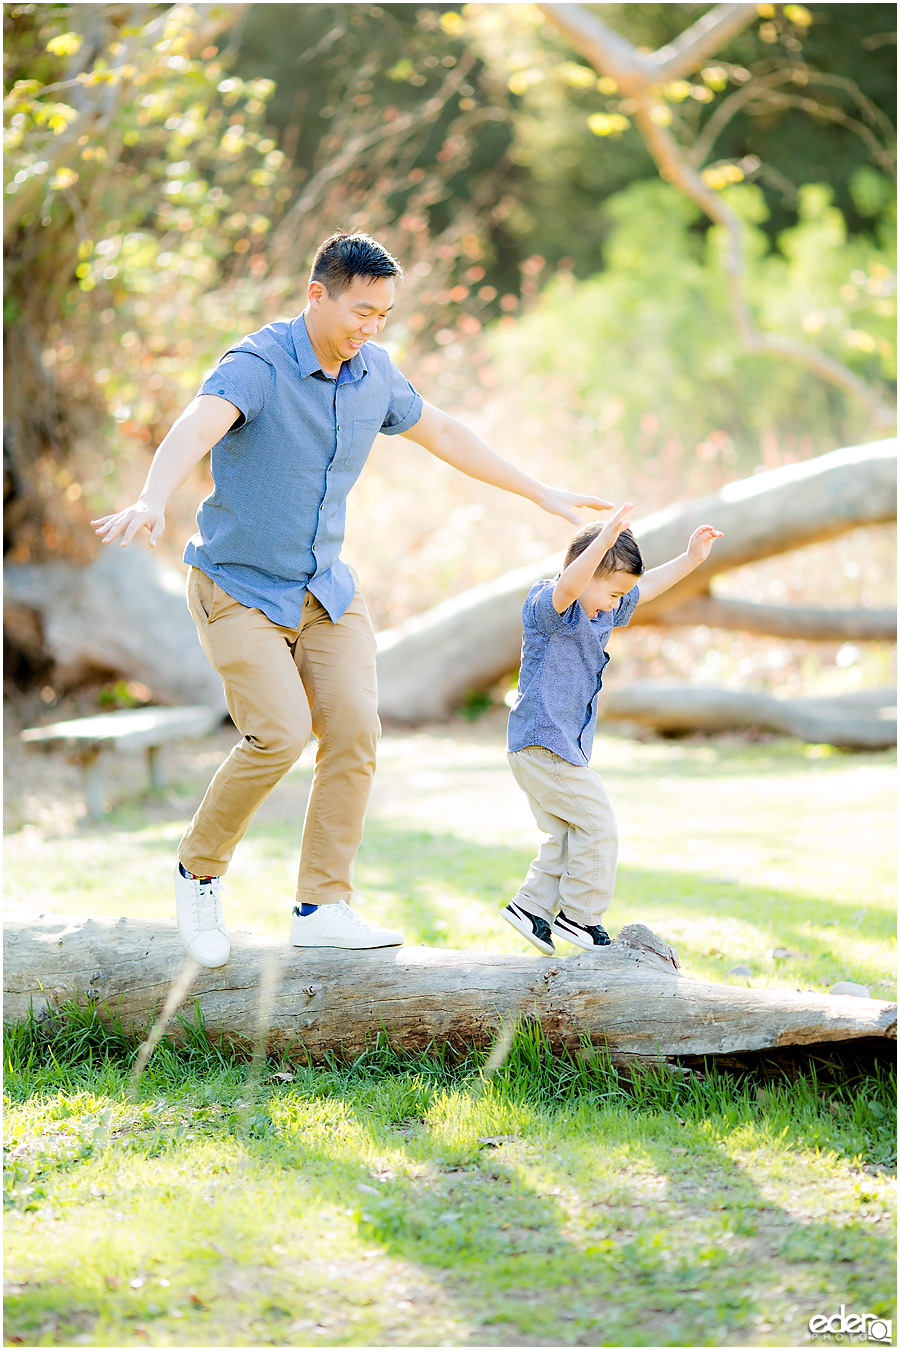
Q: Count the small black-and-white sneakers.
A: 2